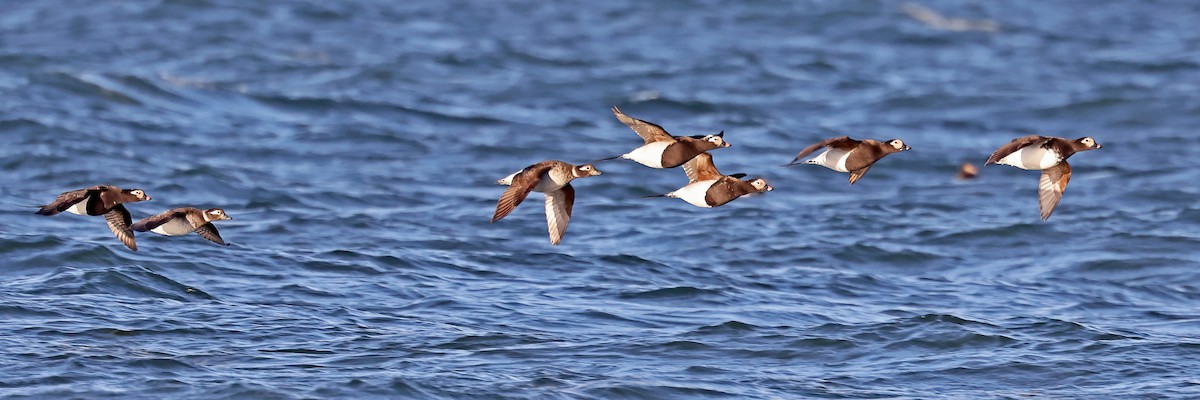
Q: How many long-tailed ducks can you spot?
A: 7